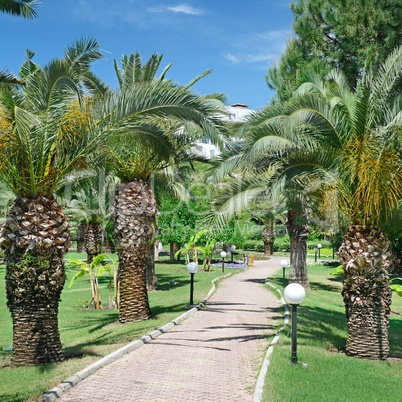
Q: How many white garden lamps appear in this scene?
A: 7